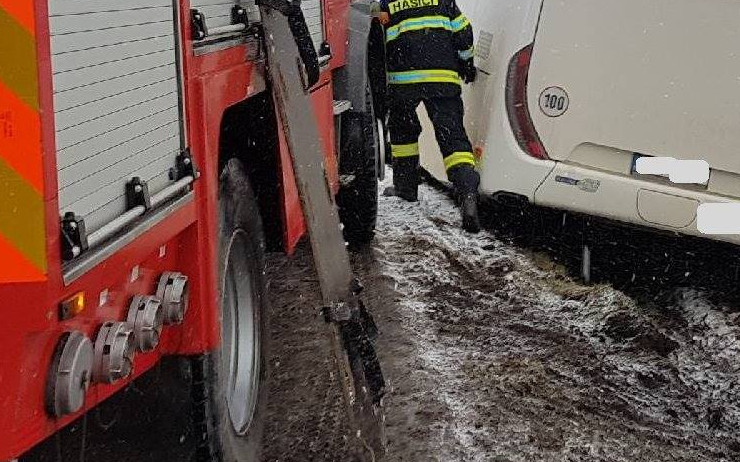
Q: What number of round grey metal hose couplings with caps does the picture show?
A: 4